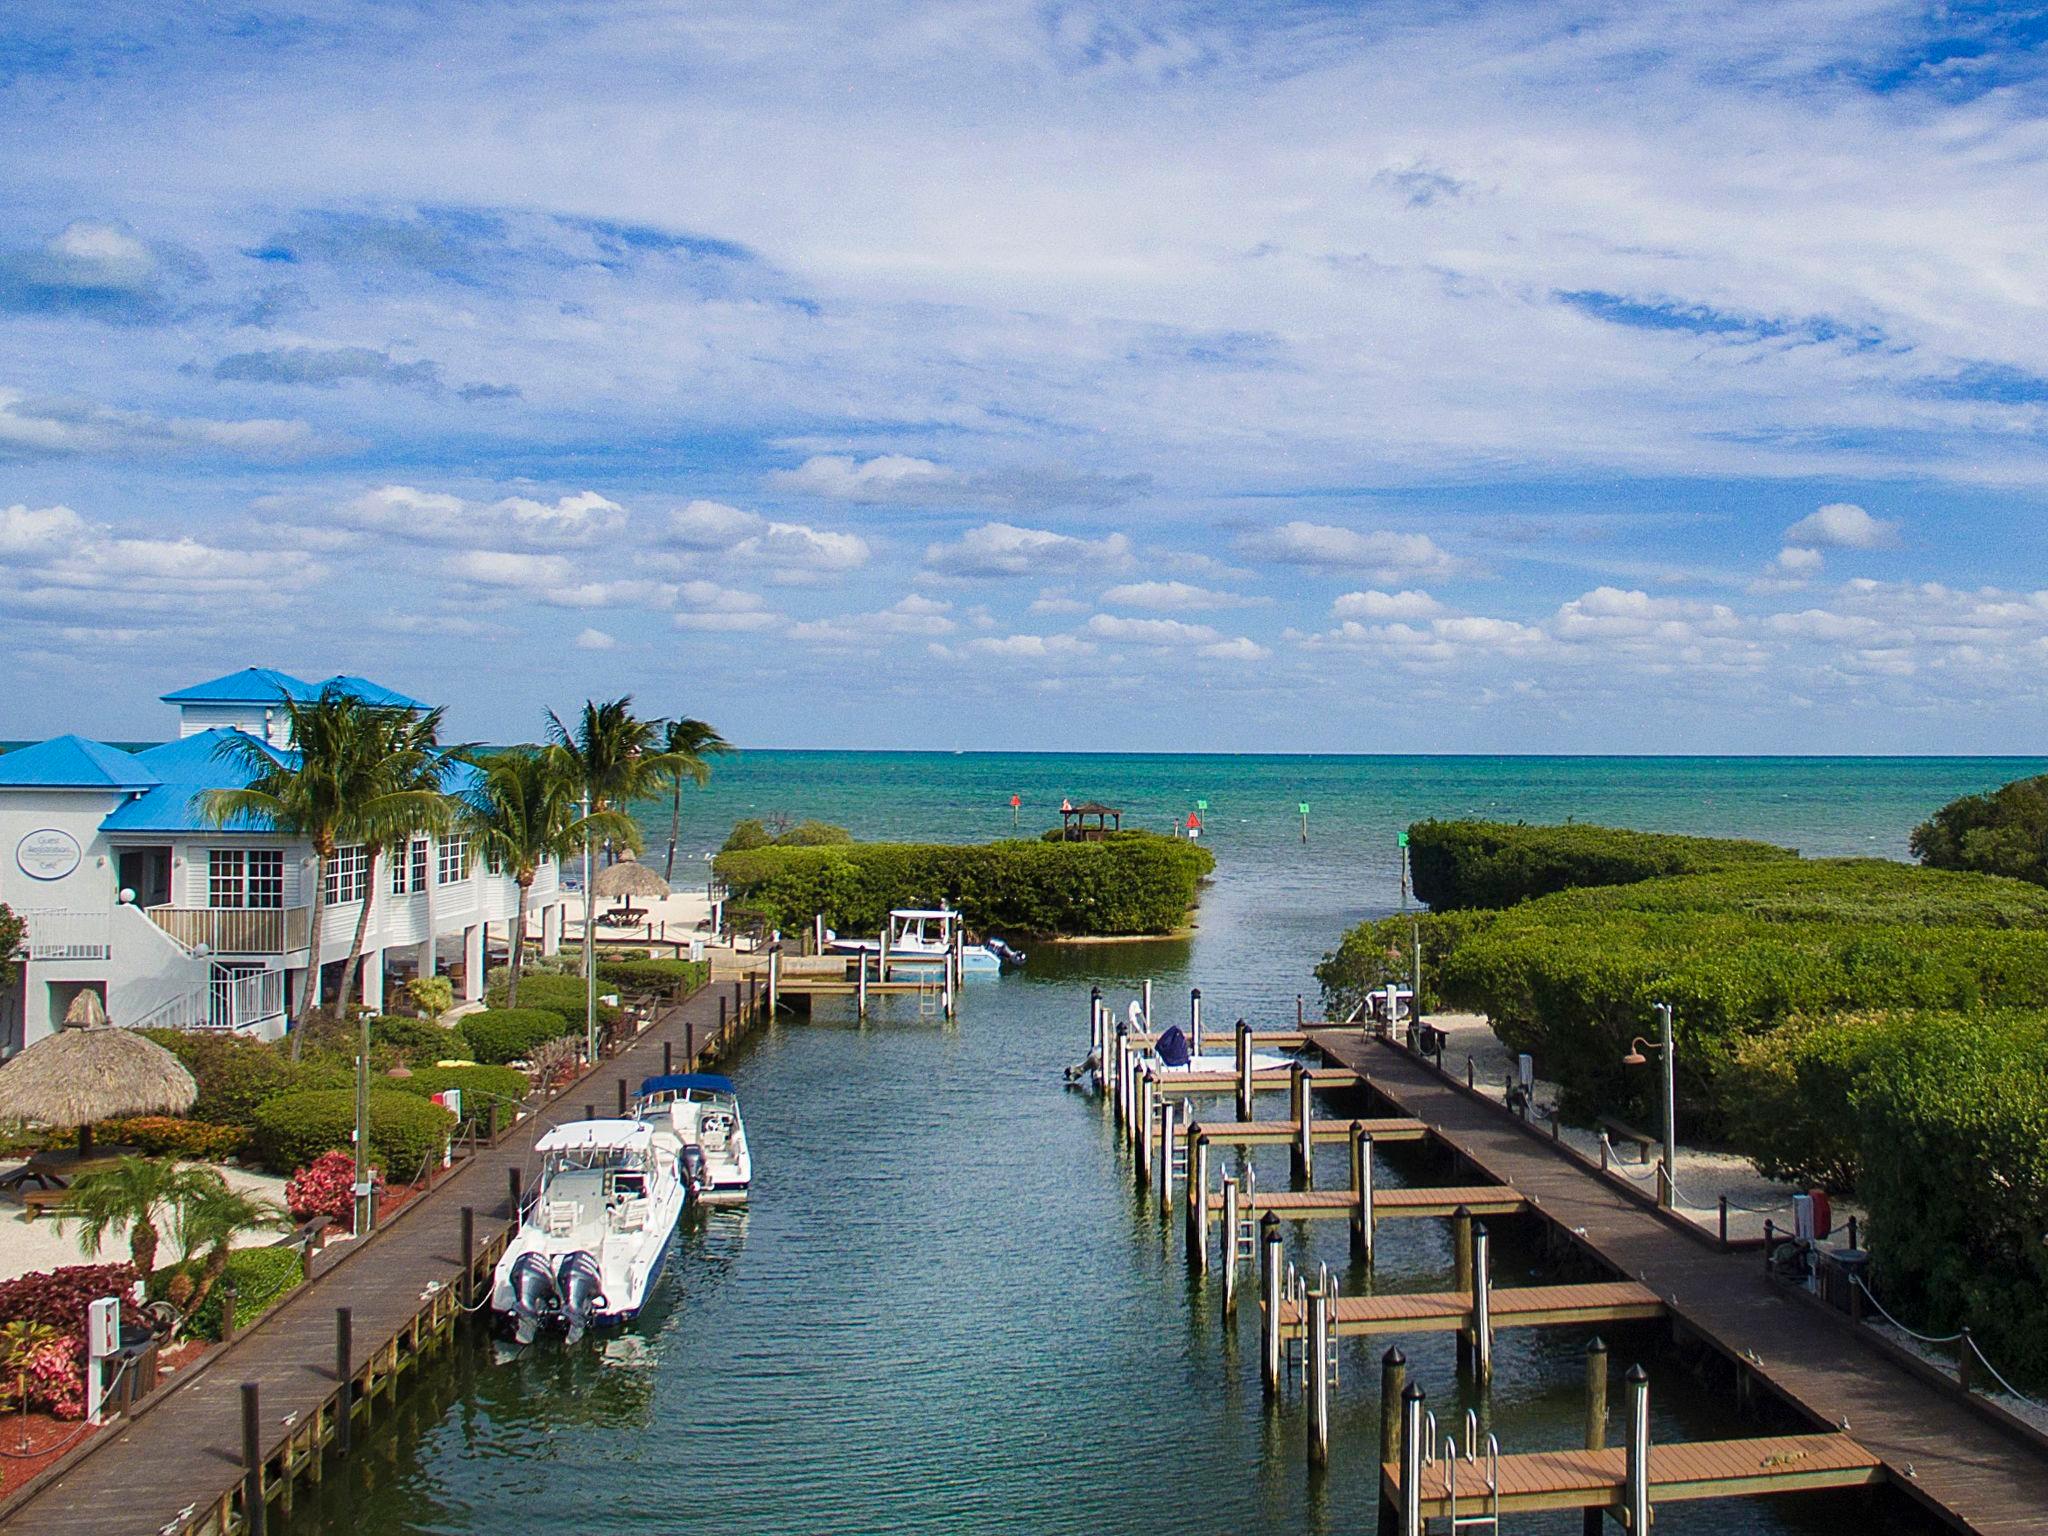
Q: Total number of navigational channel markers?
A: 6